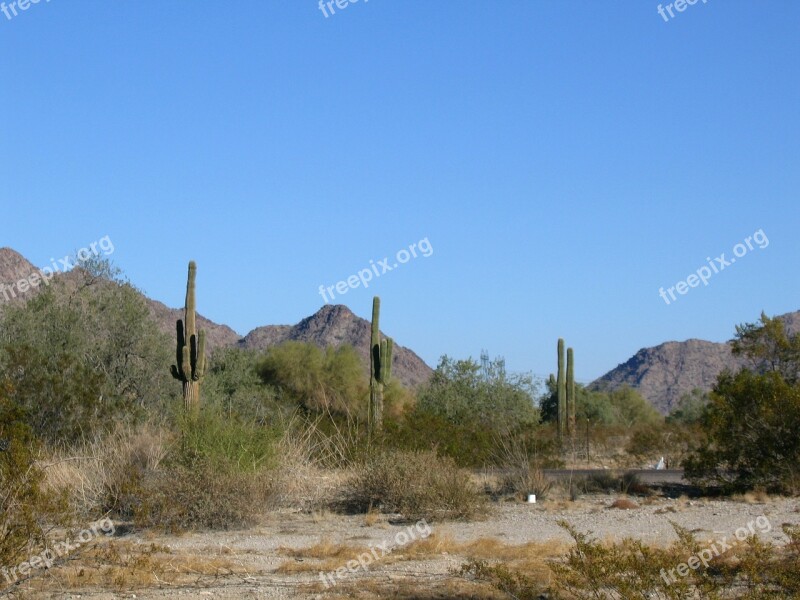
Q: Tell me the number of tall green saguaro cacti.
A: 4